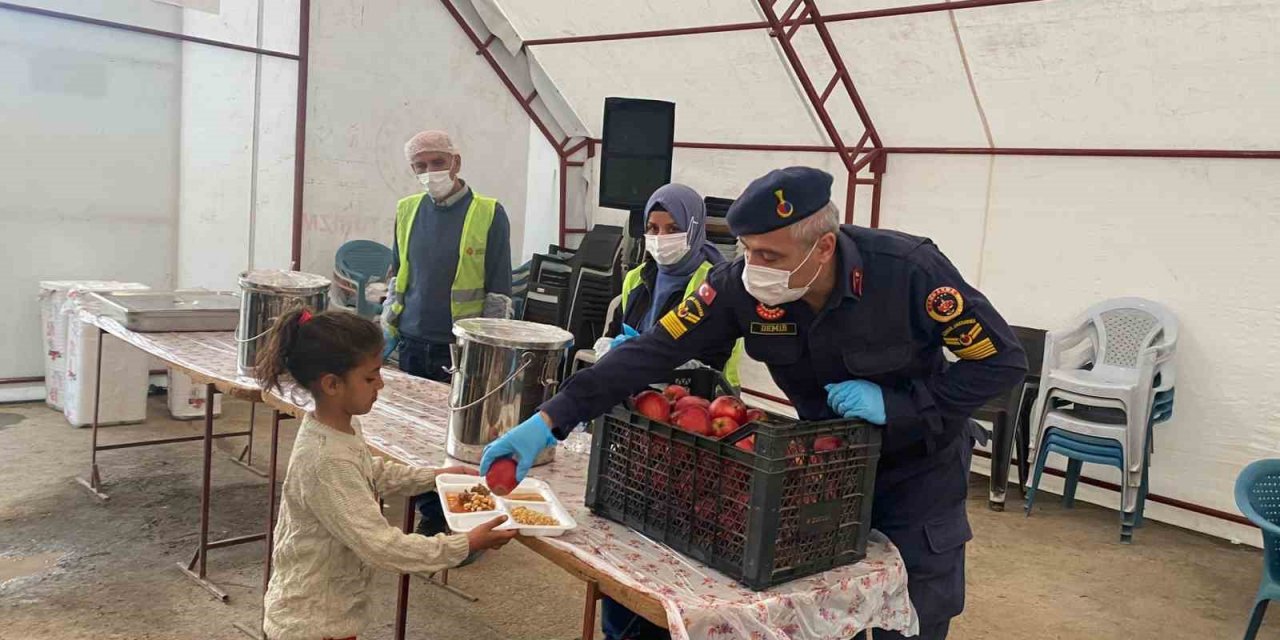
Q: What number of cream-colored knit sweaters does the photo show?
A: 1